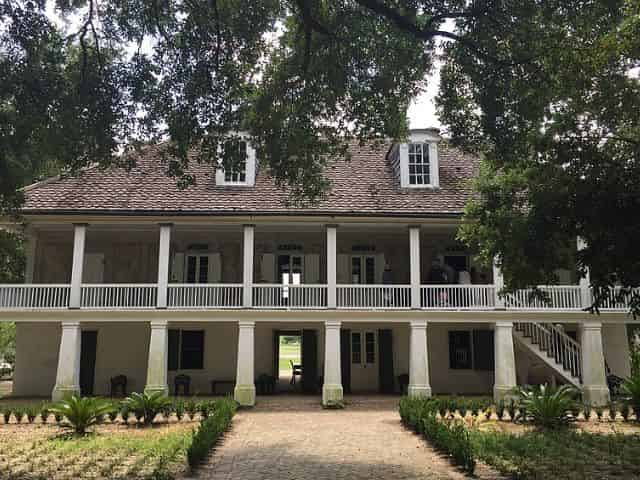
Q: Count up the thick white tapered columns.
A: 7